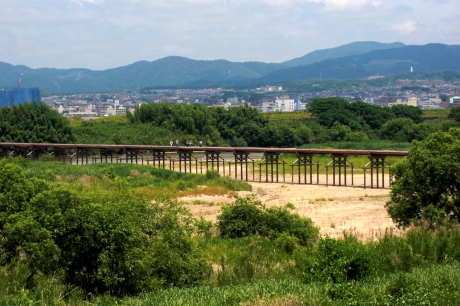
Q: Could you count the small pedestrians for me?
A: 5